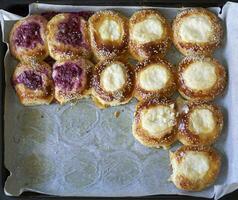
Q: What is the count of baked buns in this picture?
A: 13